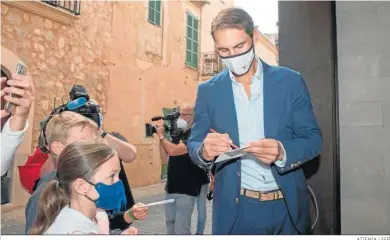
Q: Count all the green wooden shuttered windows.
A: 2